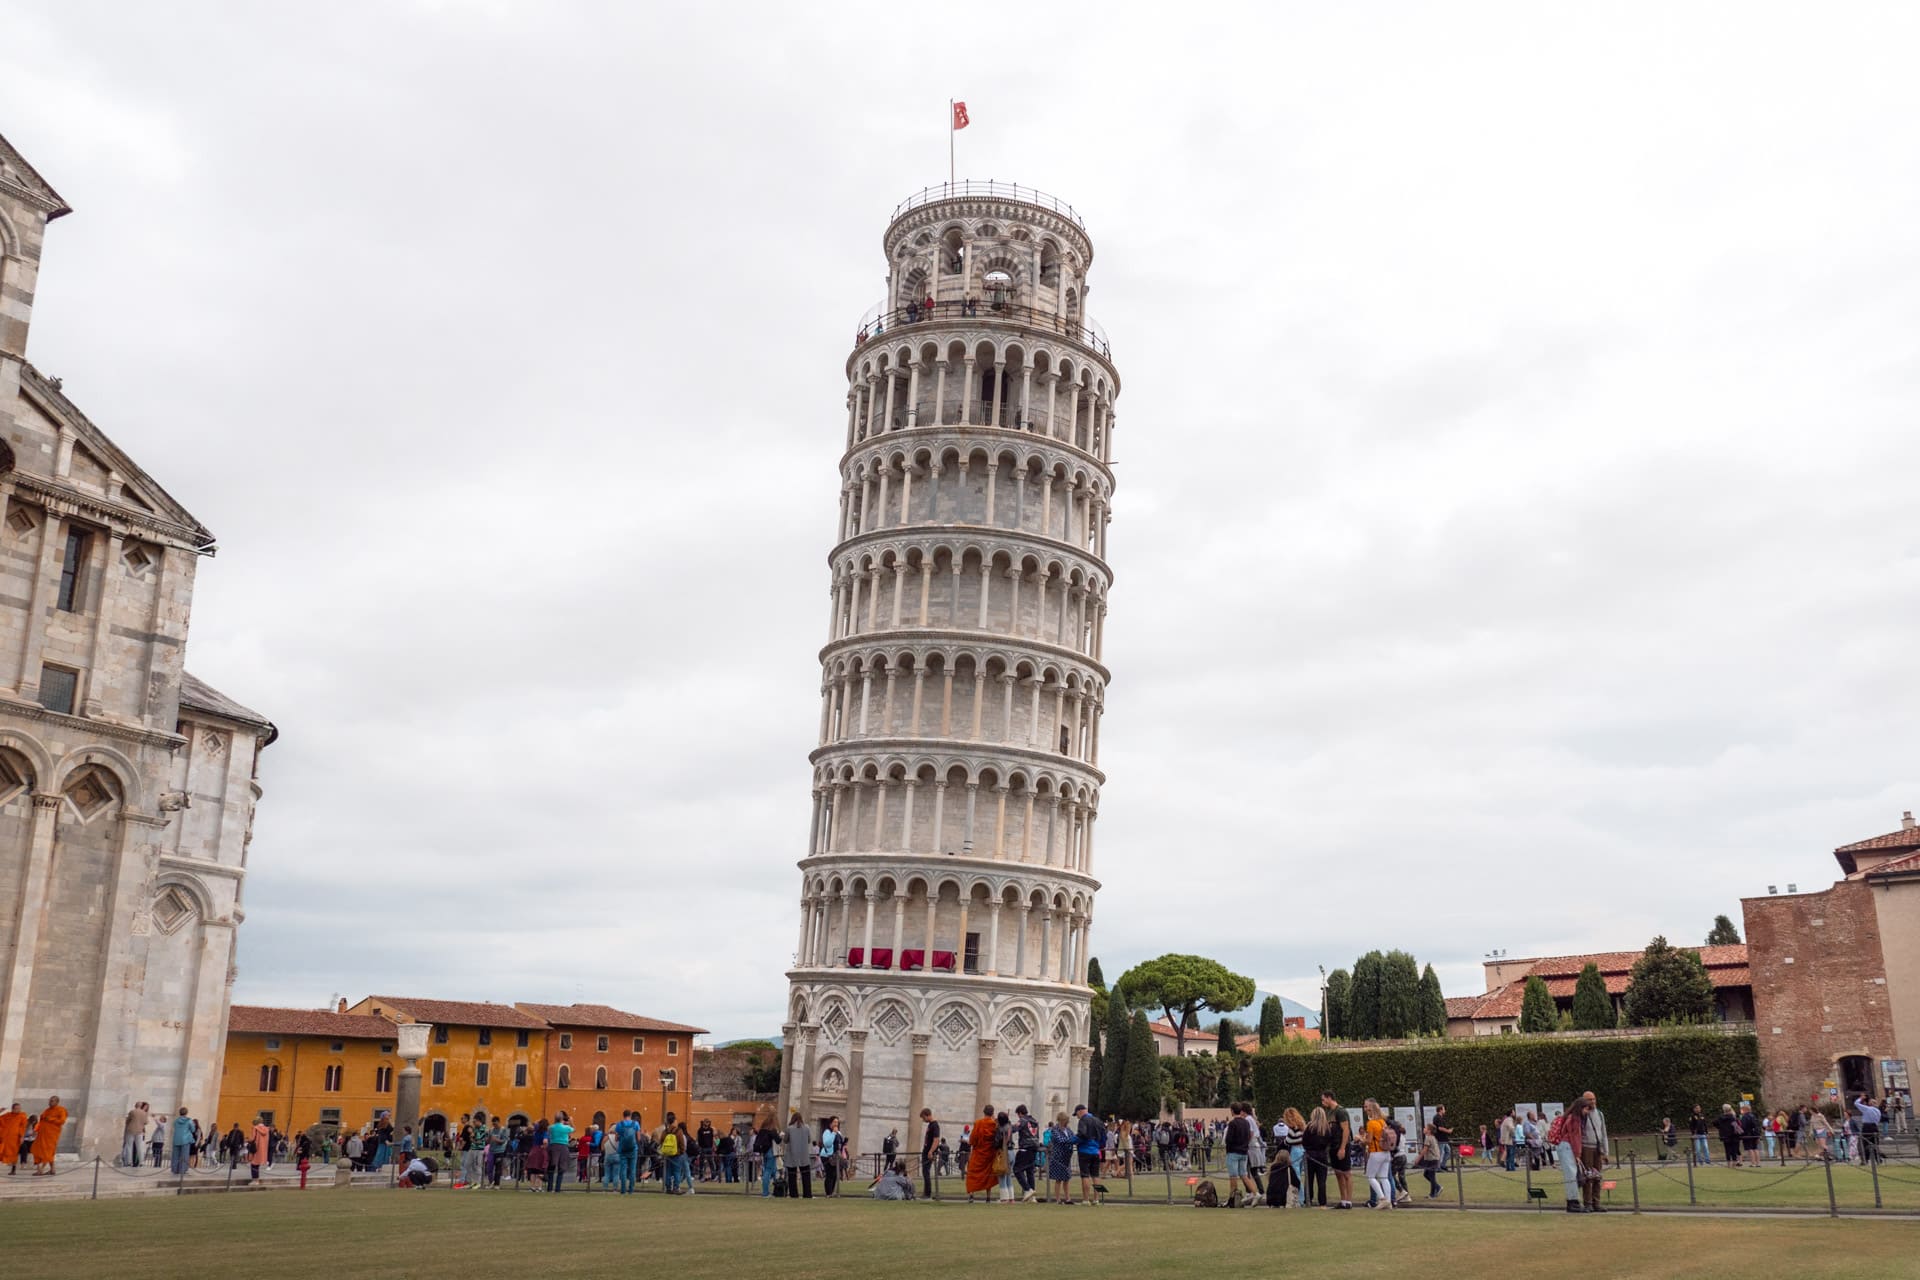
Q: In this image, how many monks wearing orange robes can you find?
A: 3